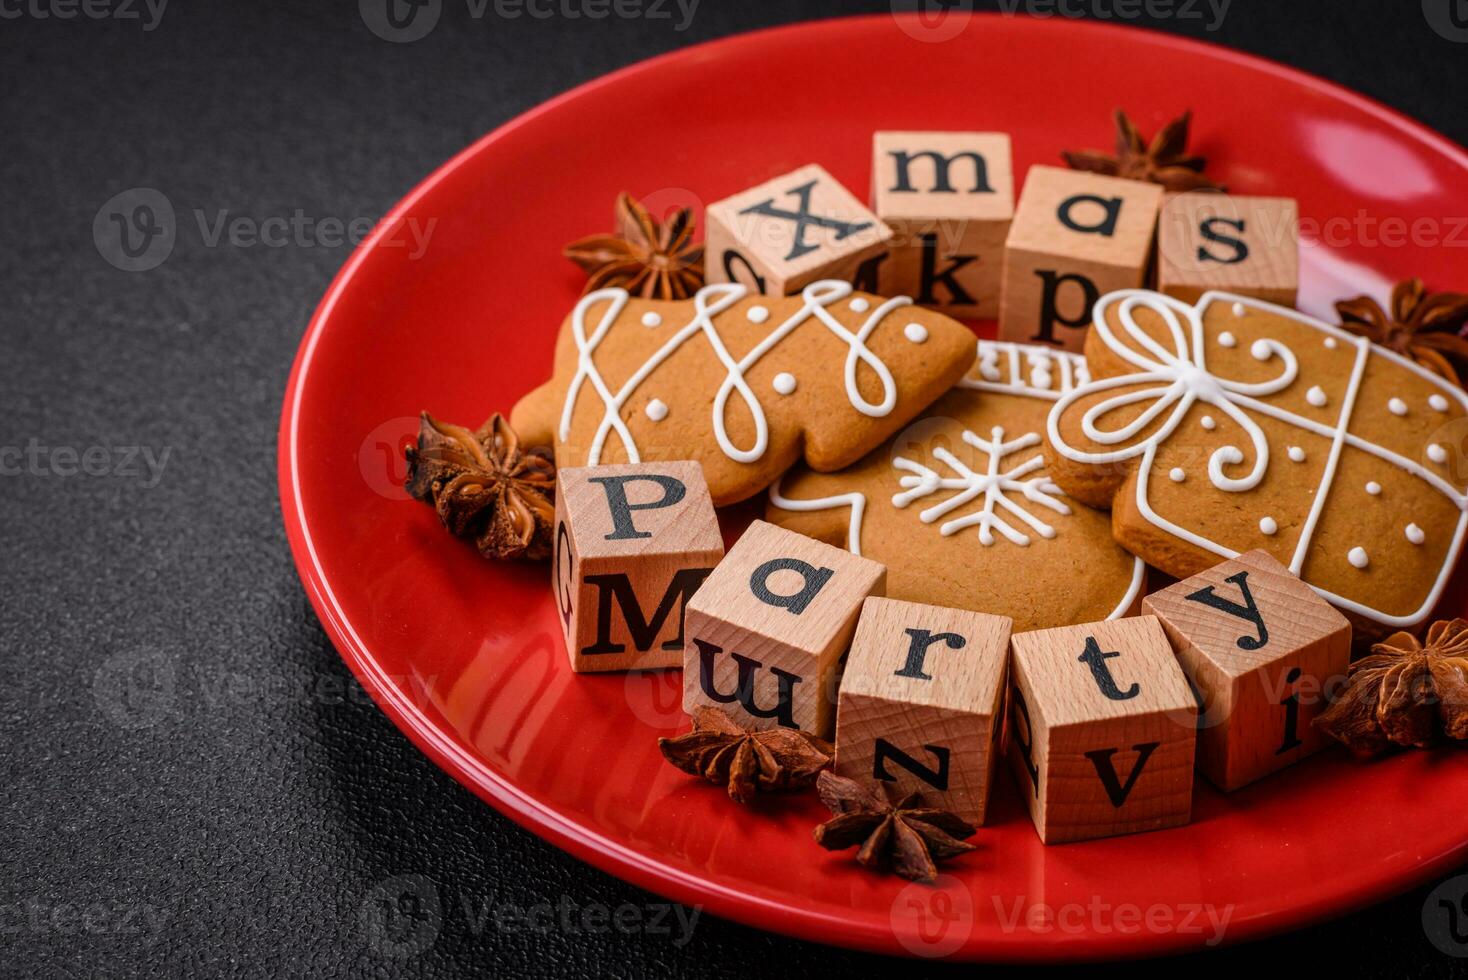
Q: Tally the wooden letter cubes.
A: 9